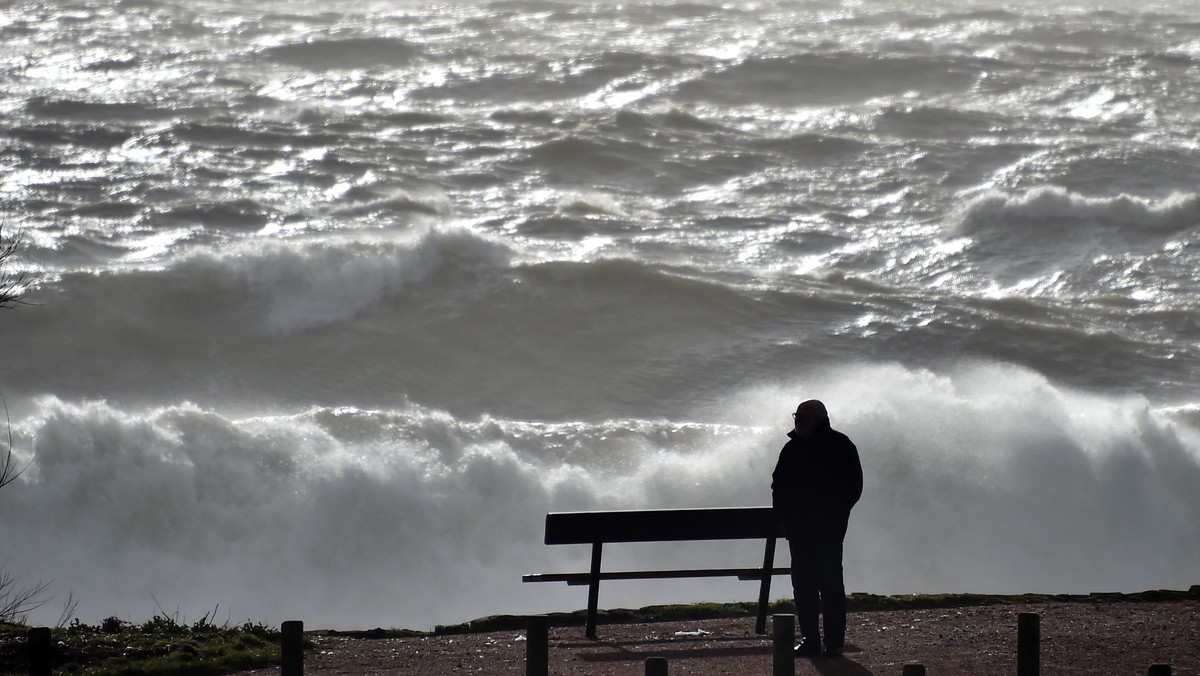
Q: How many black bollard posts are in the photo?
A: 8